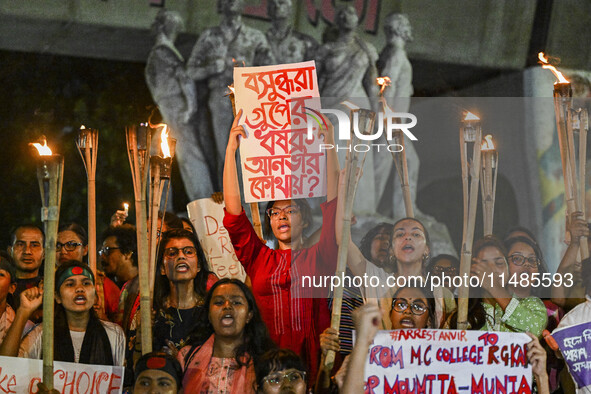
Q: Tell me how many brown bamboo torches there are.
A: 11